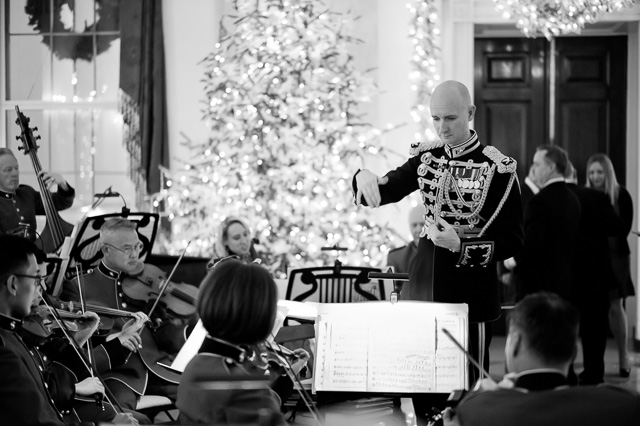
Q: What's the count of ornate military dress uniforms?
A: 1